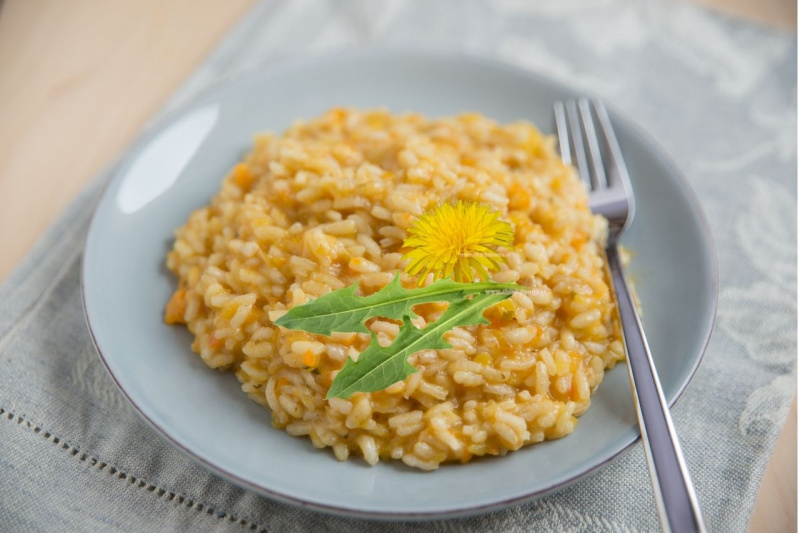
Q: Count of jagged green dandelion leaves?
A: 2